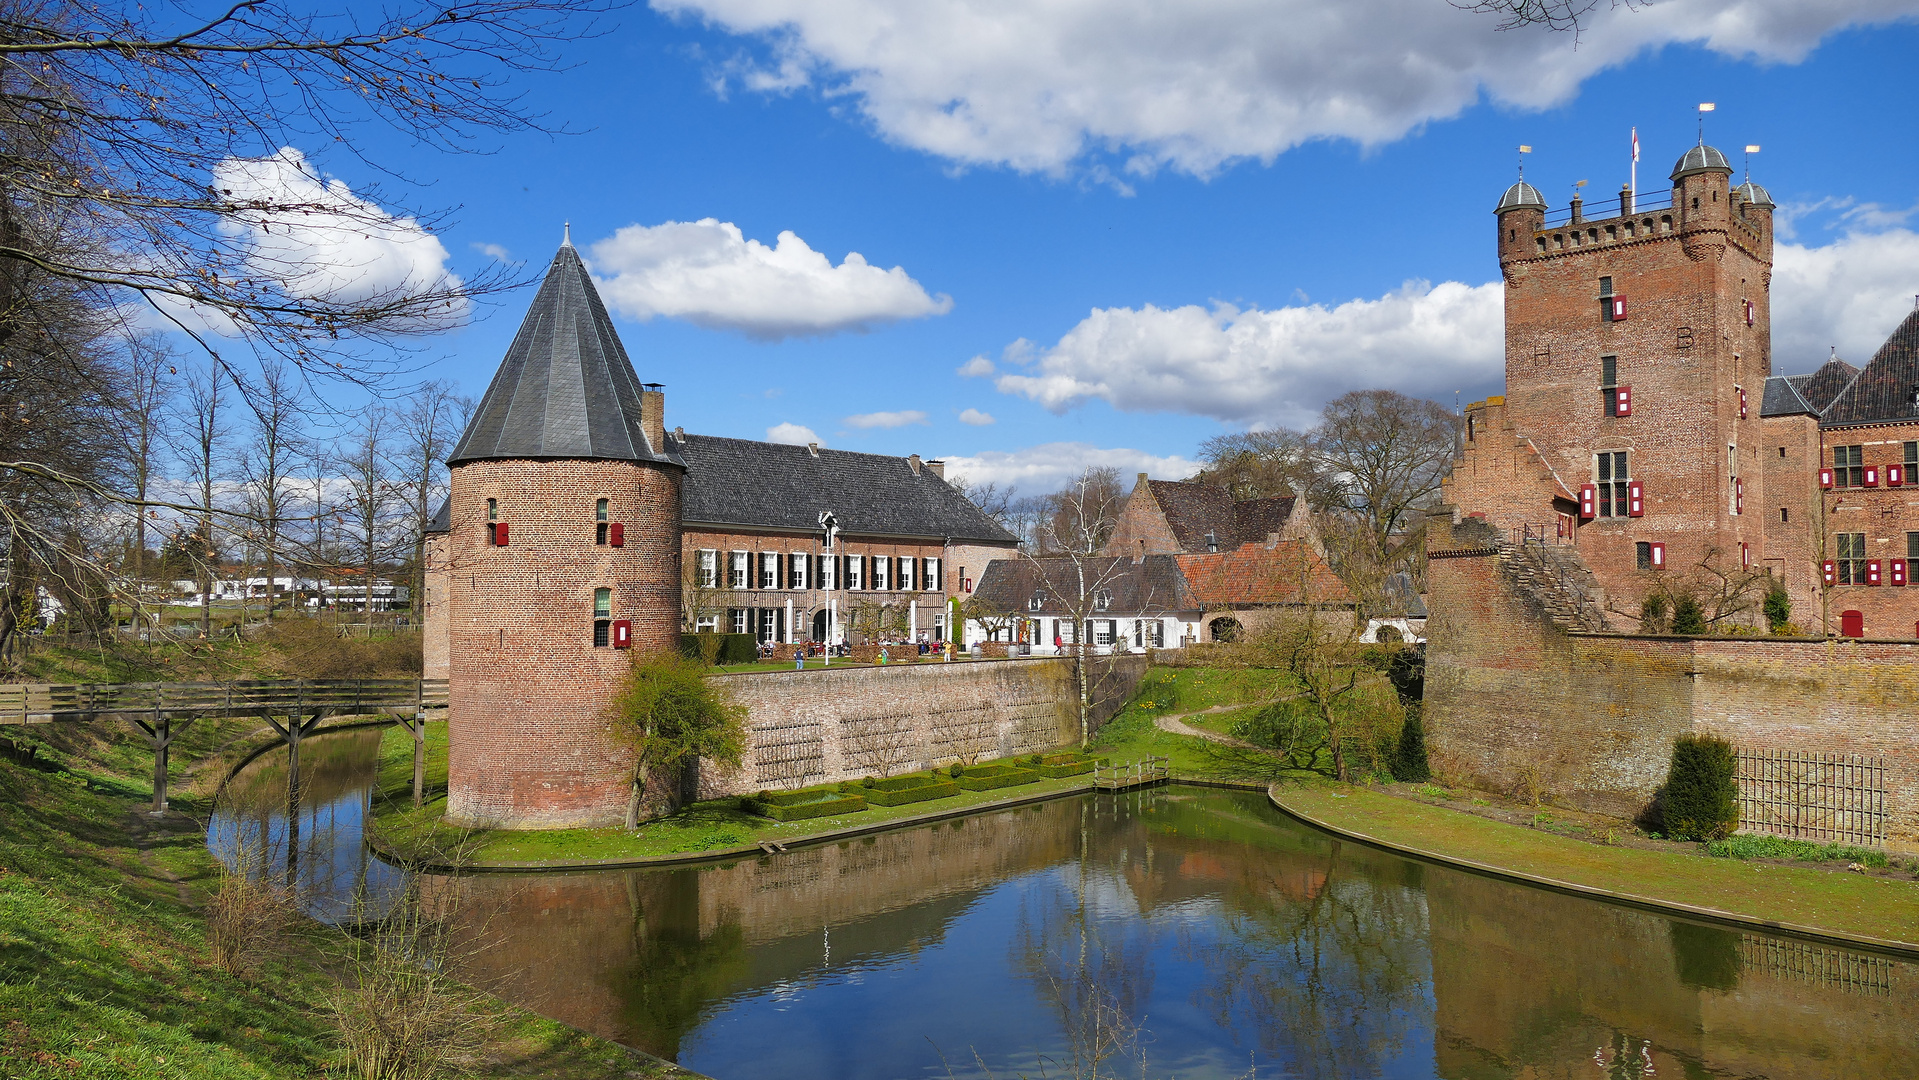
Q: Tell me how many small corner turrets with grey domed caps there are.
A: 3